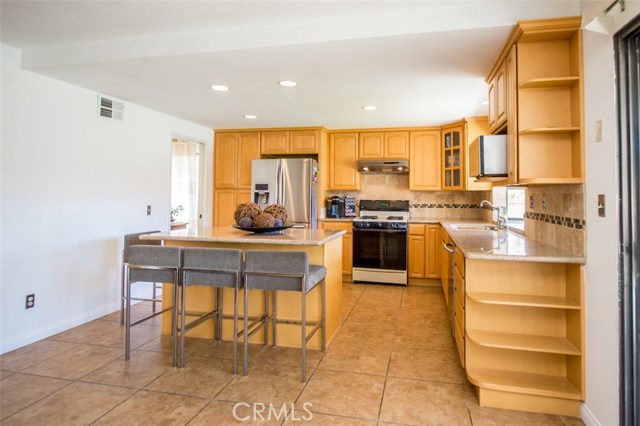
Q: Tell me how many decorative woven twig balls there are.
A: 3